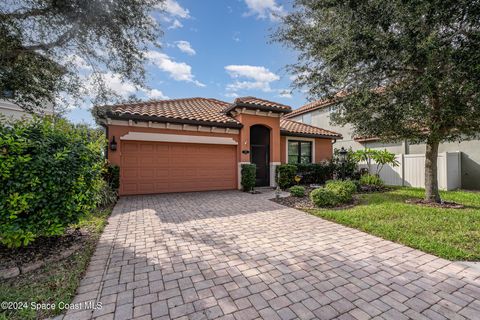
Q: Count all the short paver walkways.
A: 1